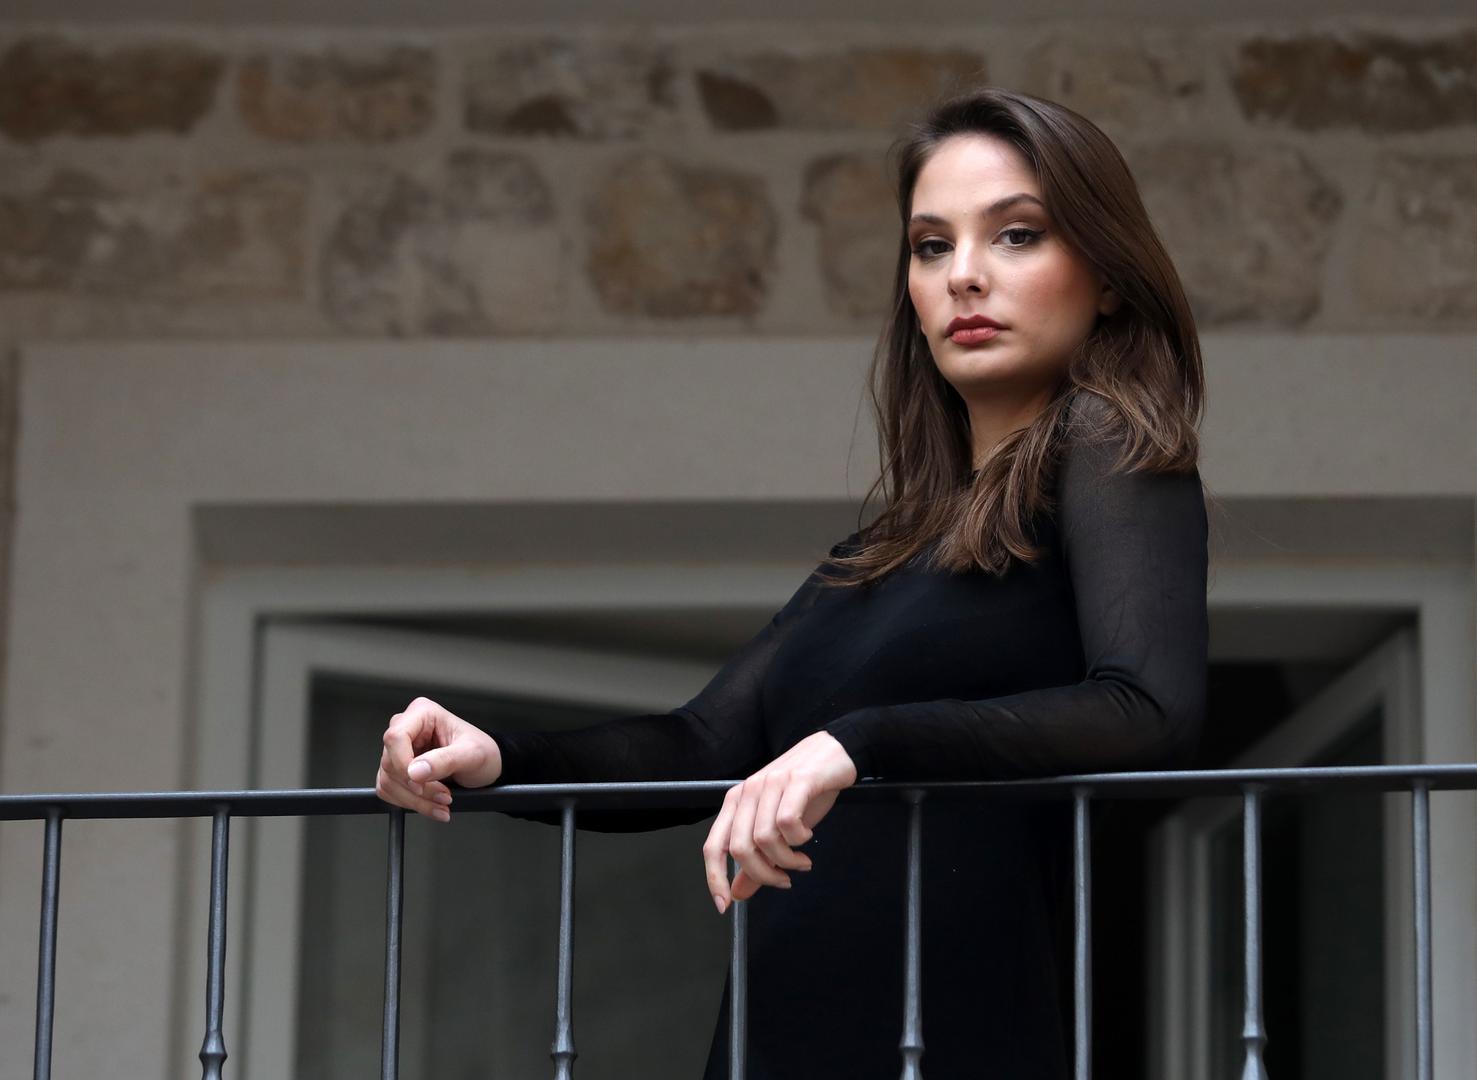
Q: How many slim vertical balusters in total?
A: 9